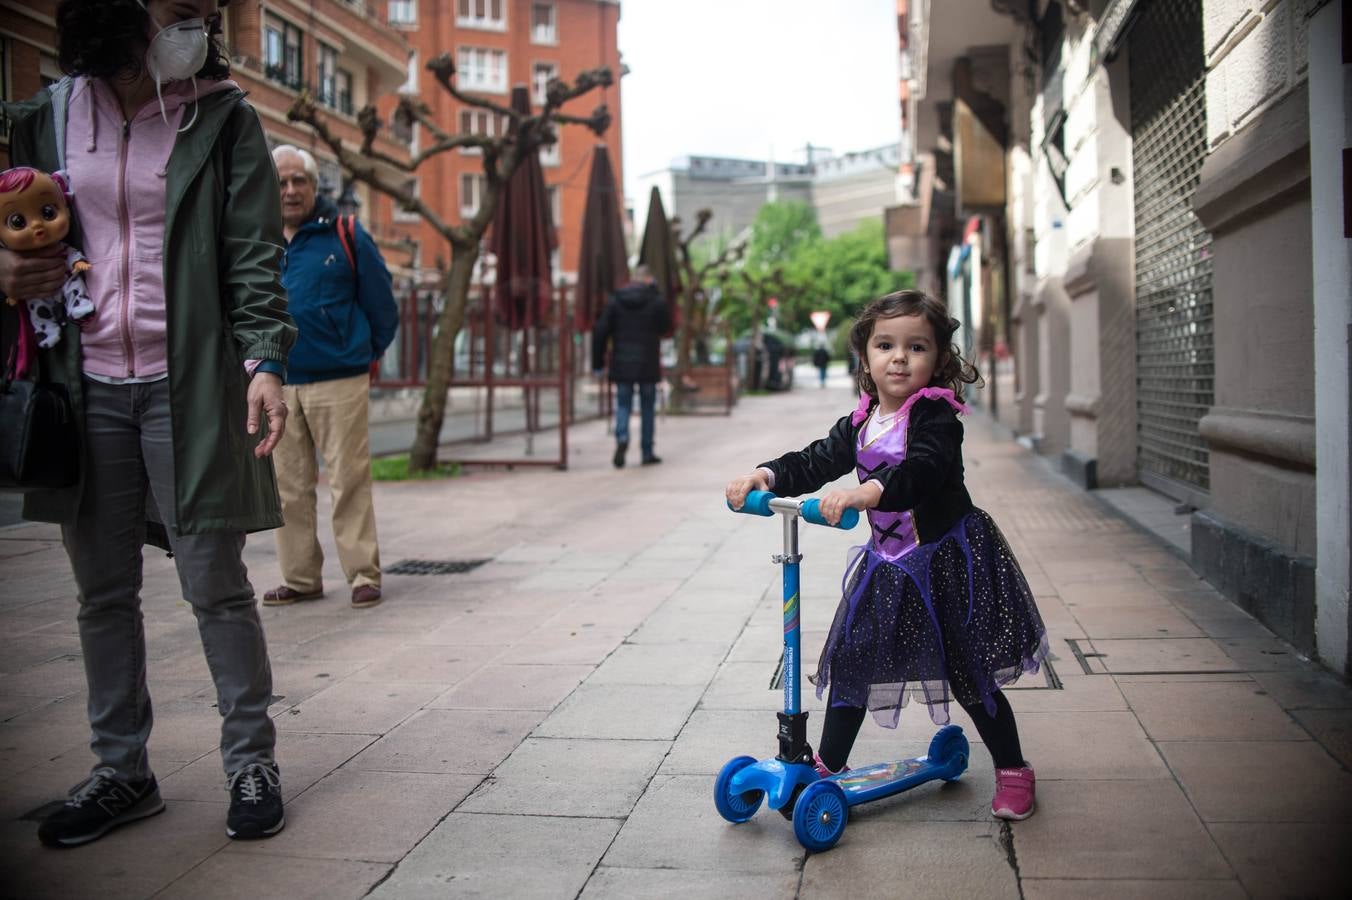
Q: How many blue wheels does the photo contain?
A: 3